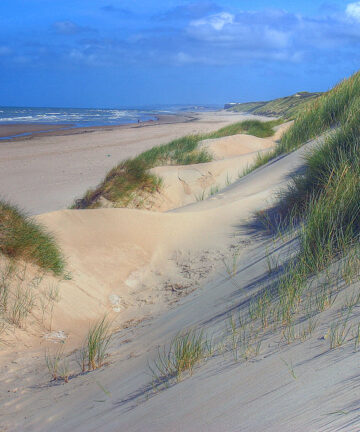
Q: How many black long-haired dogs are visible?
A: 0